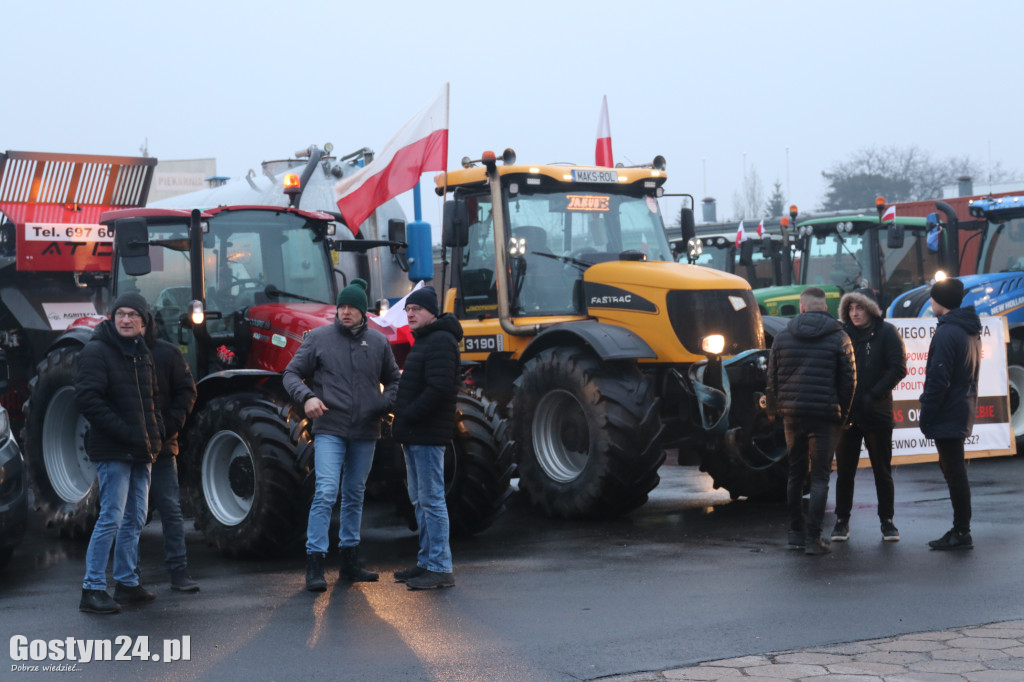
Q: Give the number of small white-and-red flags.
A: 3